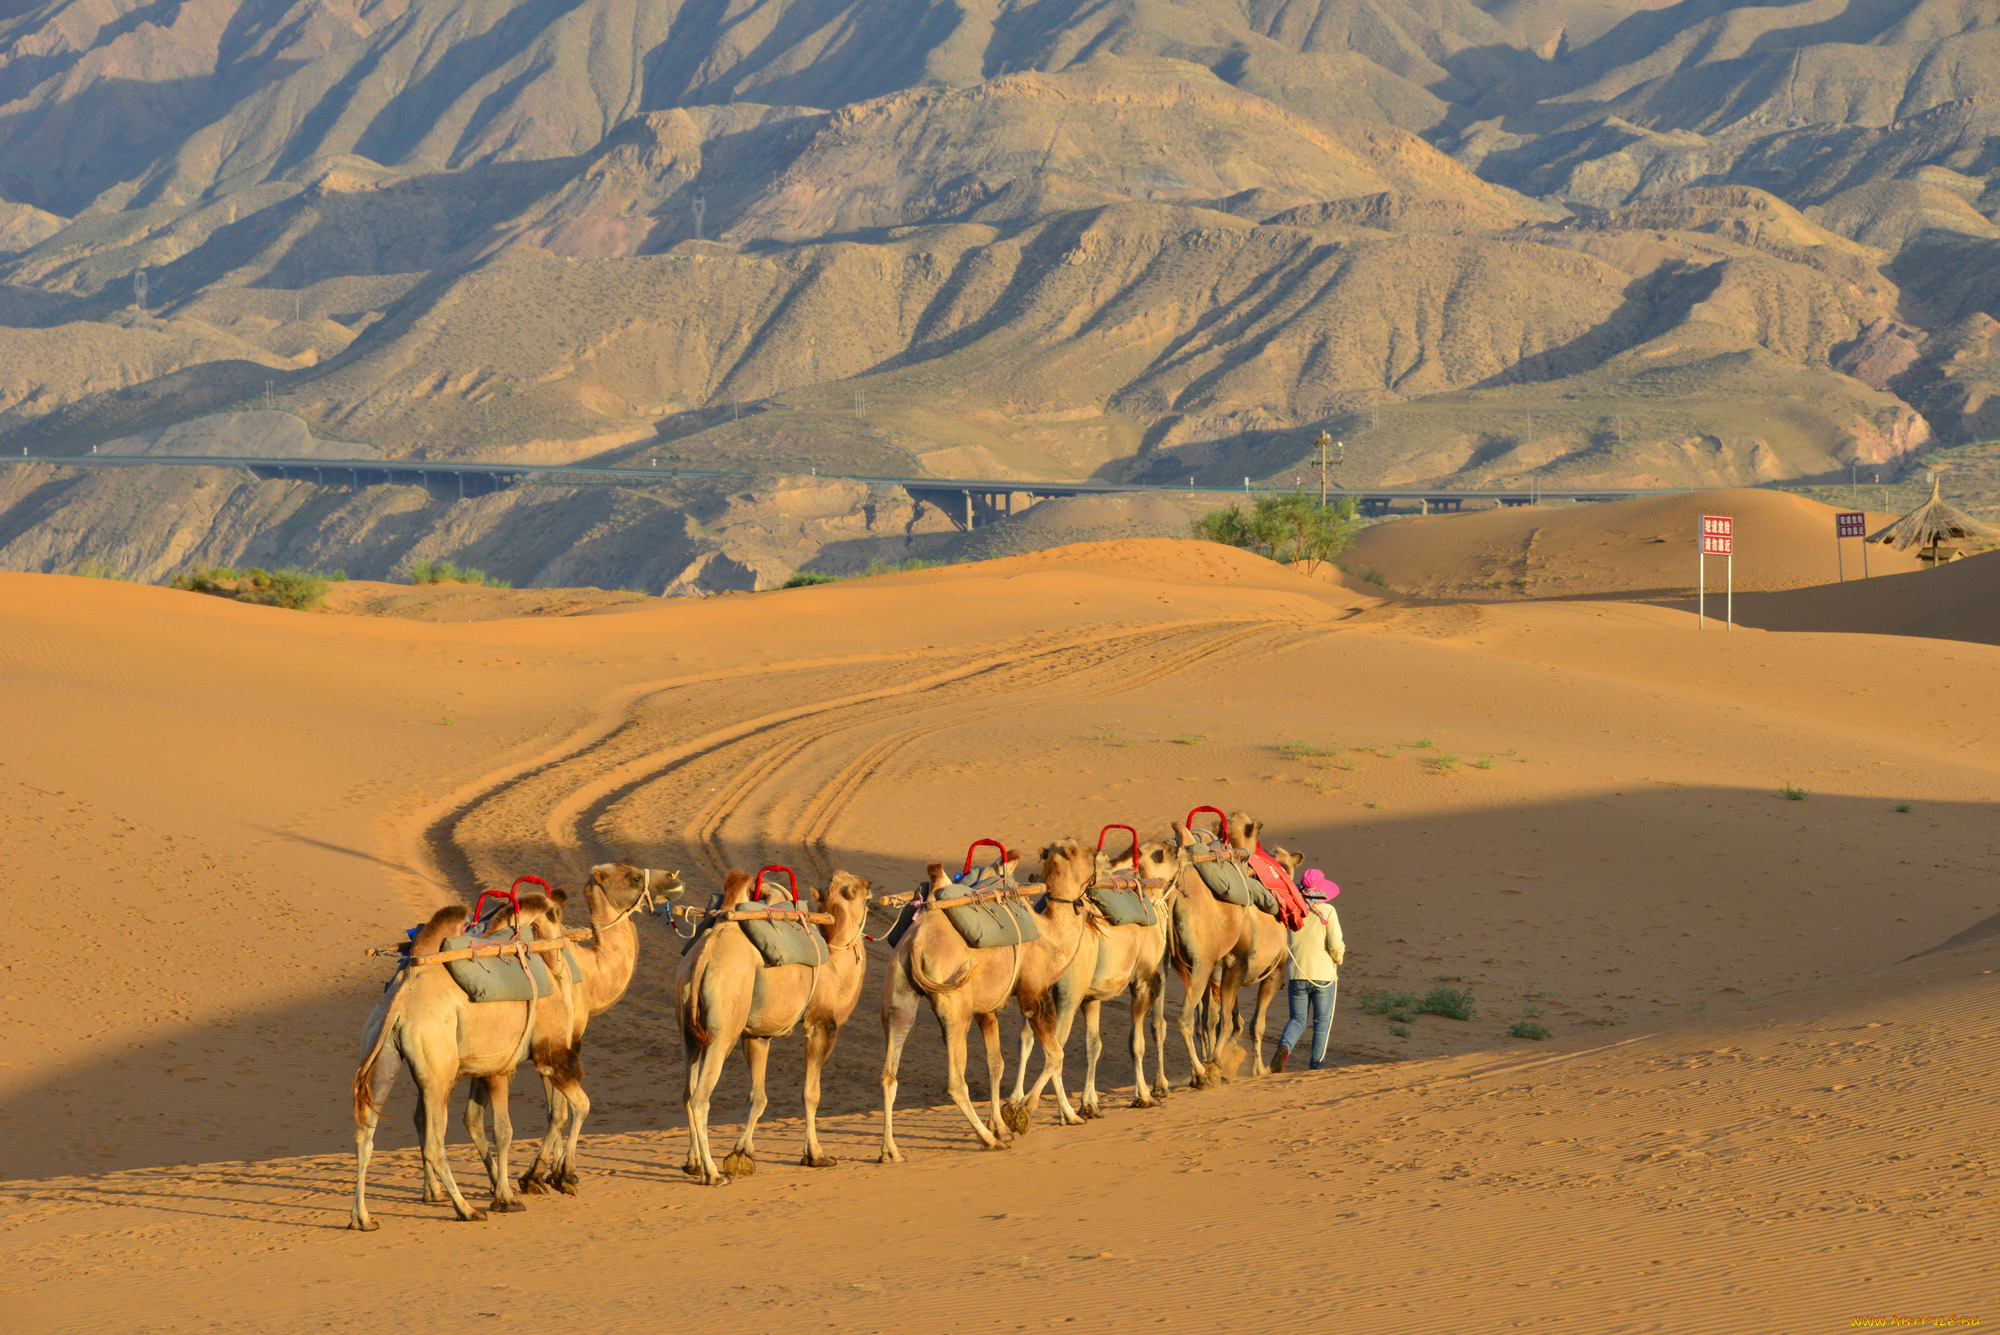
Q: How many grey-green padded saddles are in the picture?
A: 7